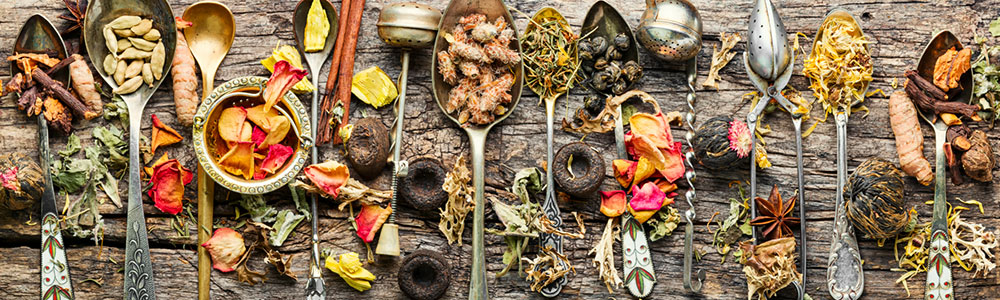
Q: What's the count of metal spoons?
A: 9